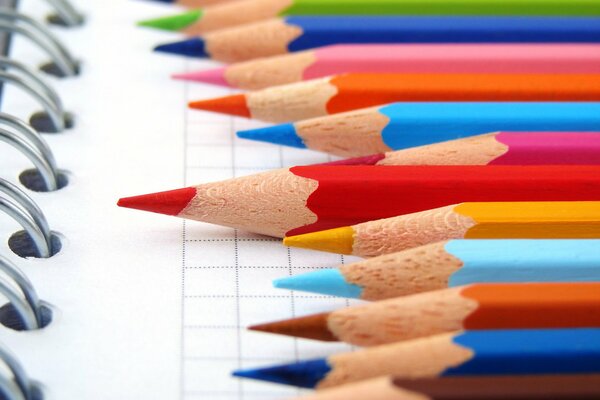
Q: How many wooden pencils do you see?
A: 13